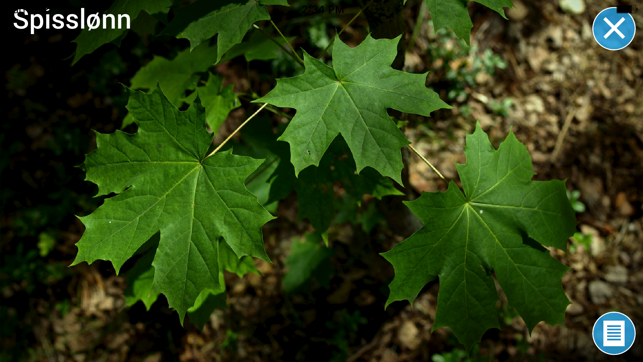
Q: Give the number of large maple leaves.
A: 3